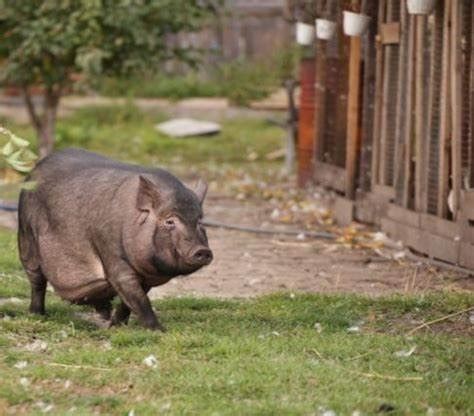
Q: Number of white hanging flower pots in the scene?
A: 4